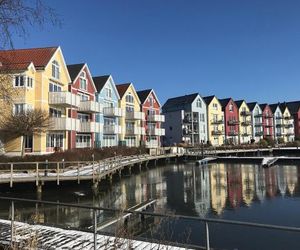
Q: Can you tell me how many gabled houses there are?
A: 14